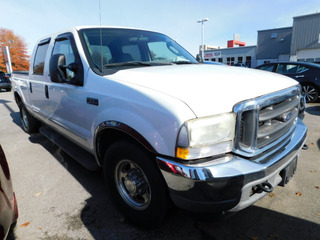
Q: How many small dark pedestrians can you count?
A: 0